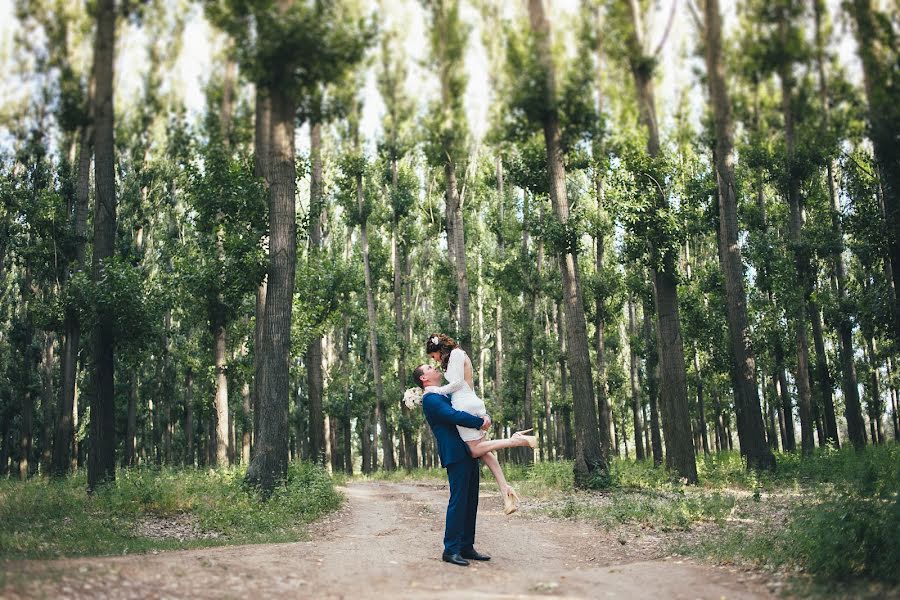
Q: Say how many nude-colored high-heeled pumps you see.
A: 2